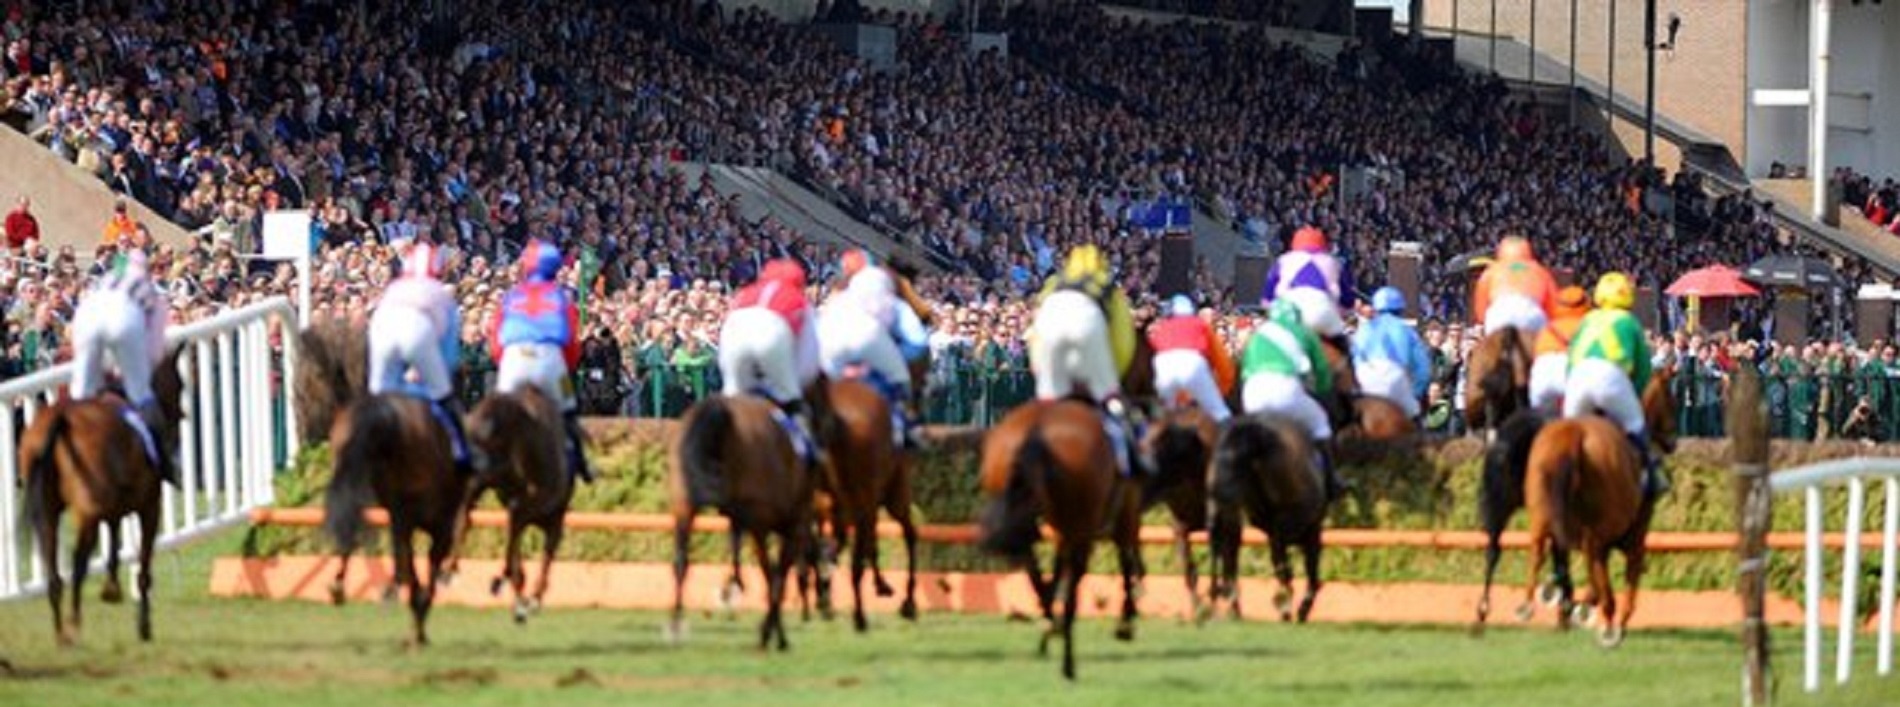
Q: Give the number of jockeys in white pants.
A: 13